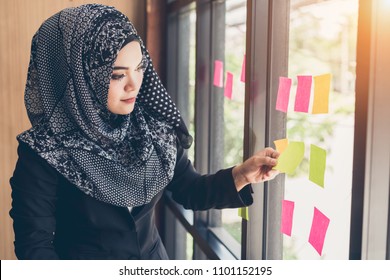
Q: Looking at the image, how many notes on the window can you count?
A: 12